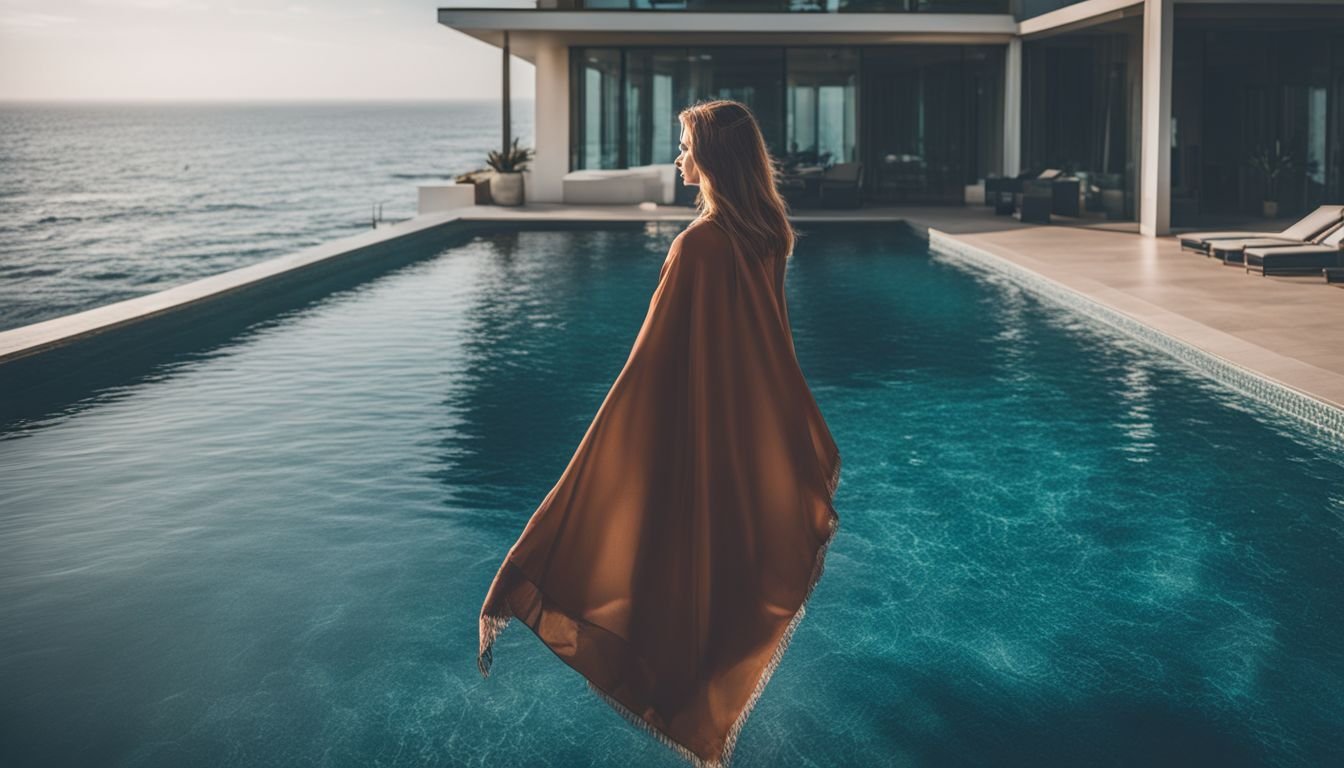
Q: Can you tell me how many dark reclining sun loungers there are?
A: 3